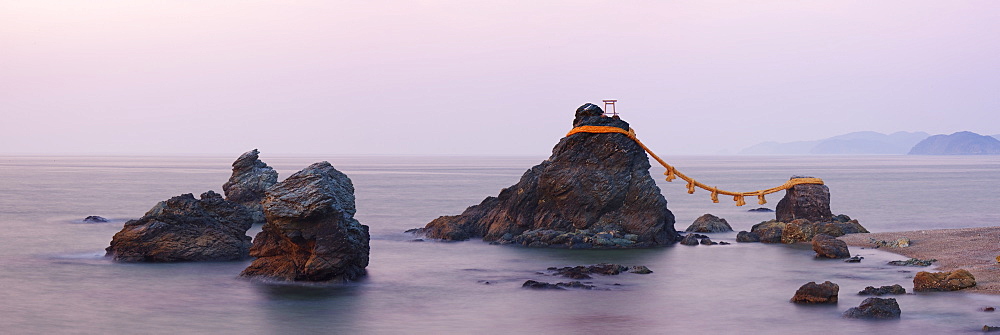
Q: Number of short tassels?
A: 5